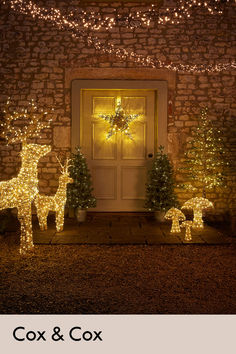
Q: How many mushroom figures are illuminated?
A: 3